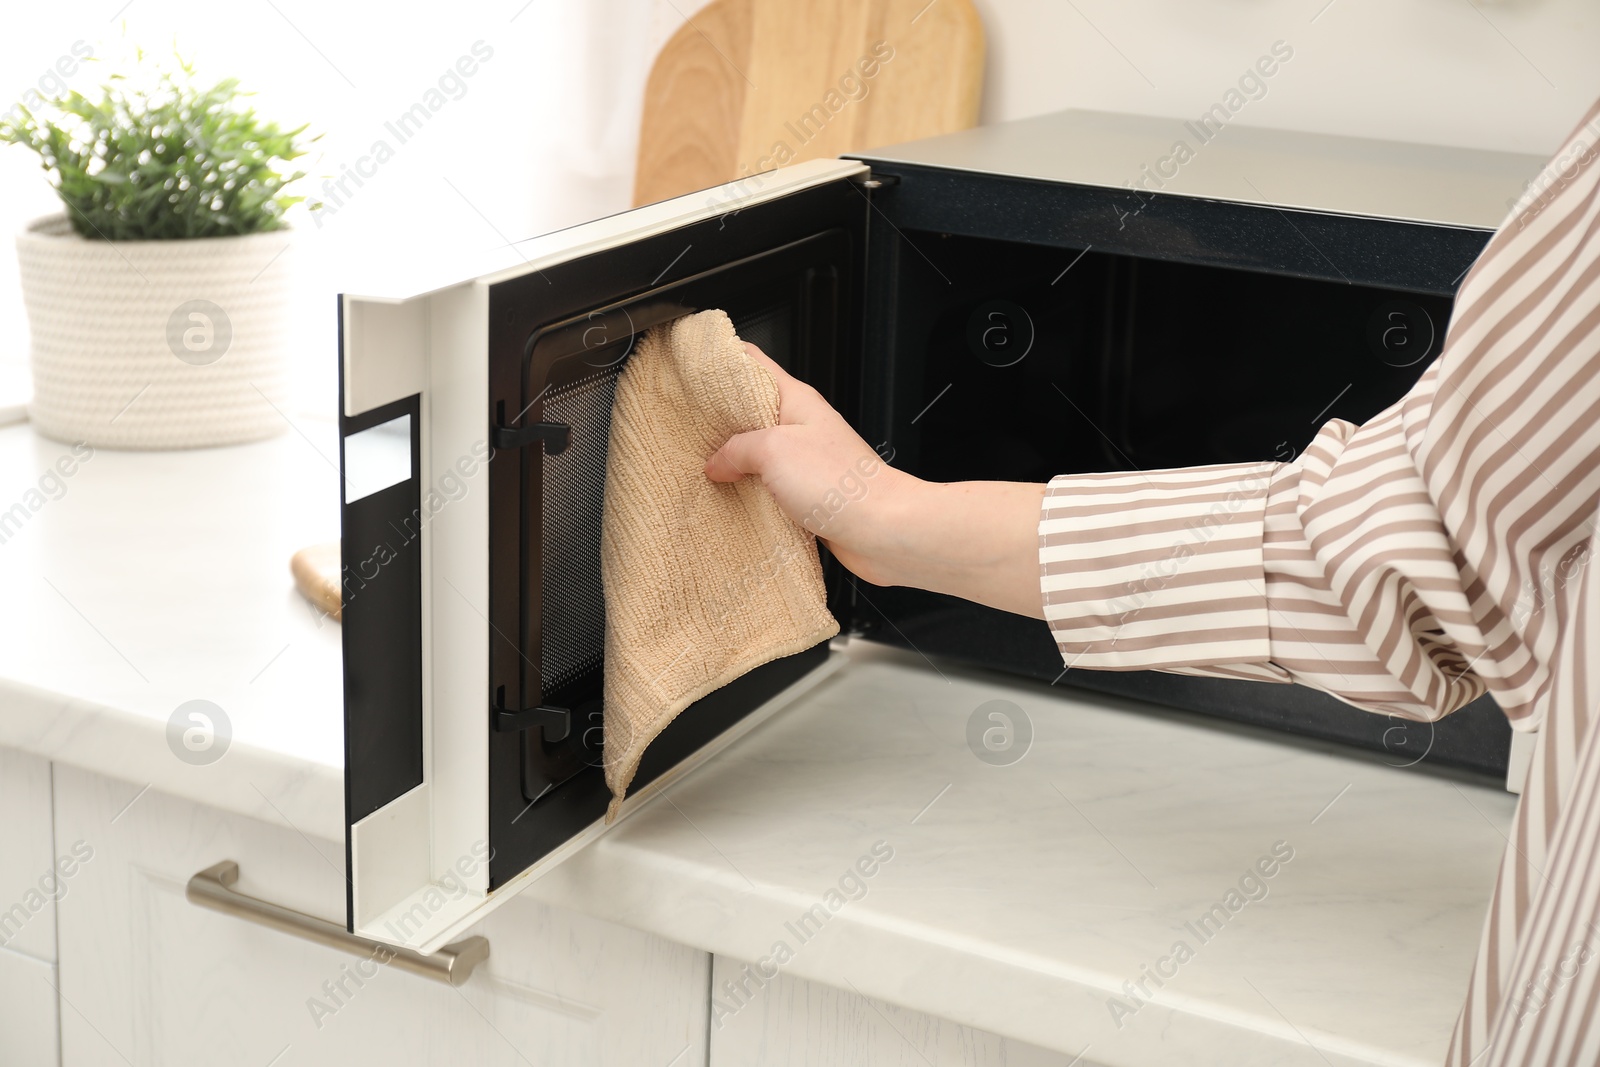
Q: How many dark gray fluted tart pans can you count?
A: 0